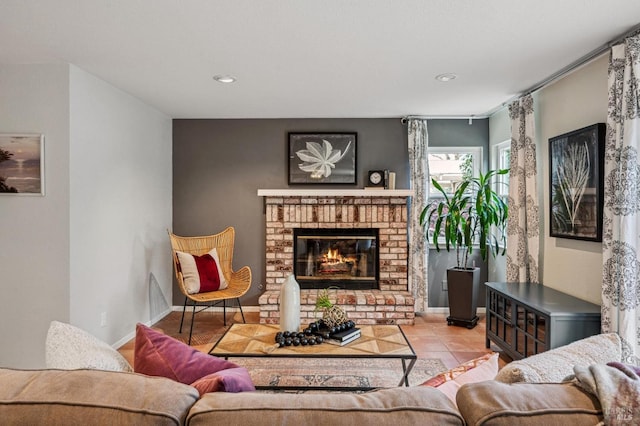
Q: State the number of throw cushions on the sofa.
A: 5